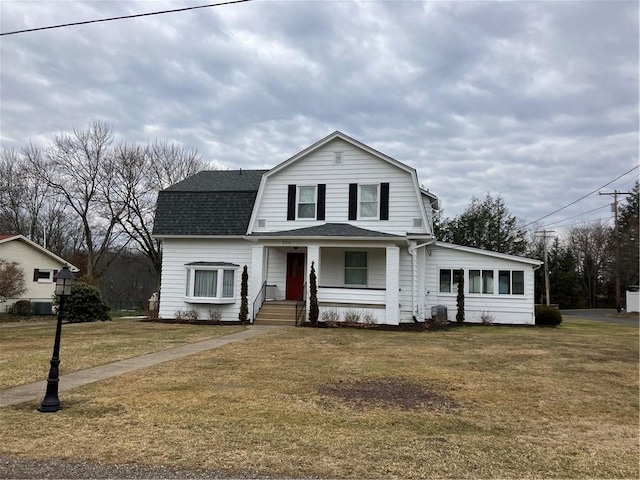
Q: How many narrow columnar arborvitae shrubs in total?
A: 3